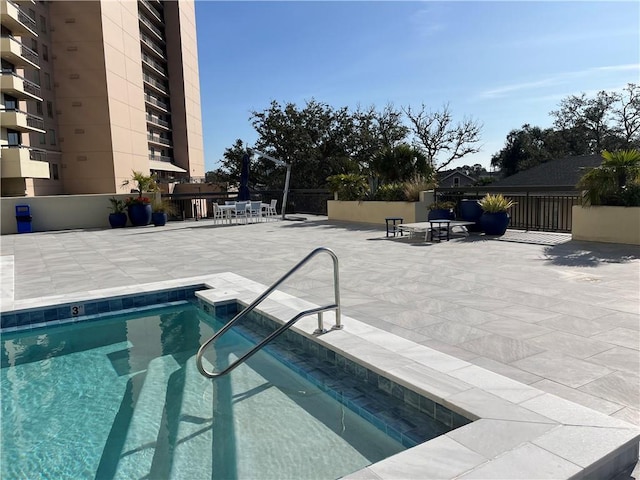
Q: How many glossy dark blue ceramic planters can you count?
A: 6